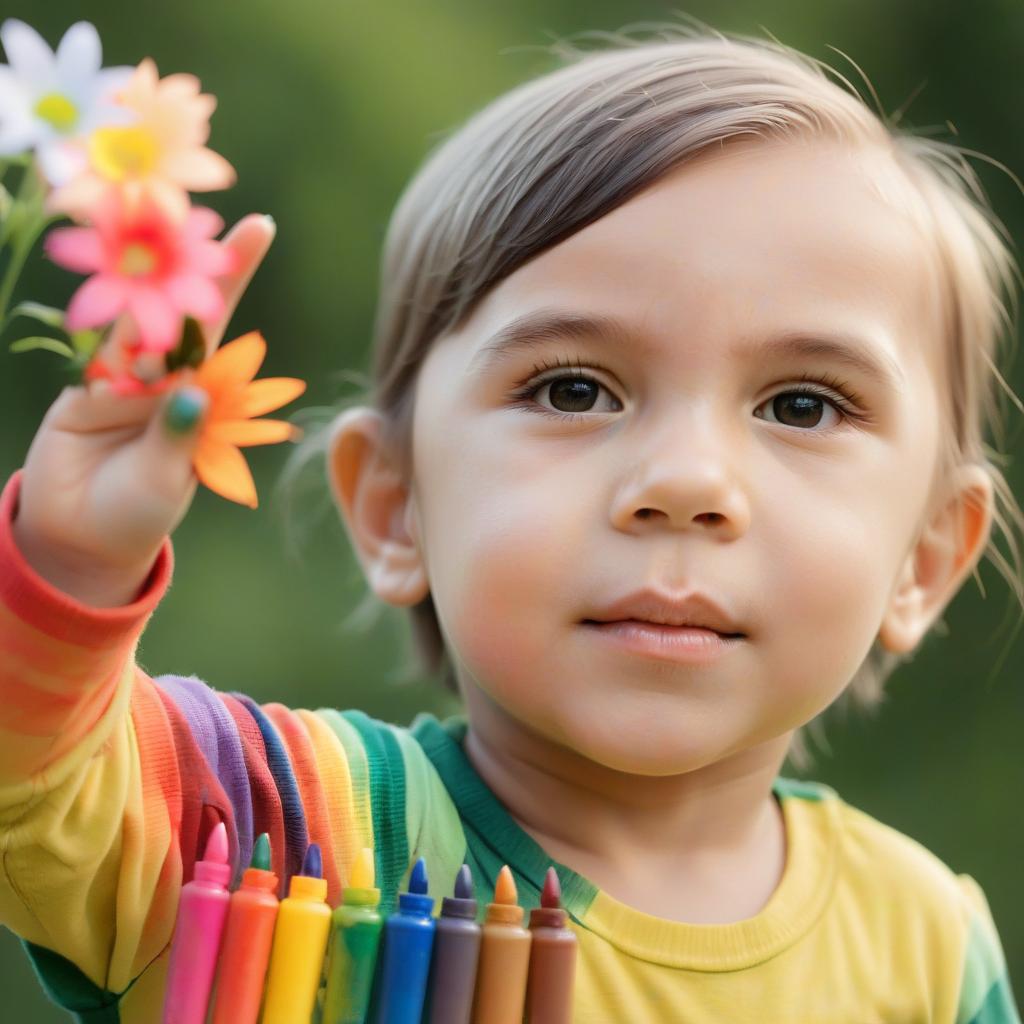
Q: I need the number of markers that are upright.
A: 8